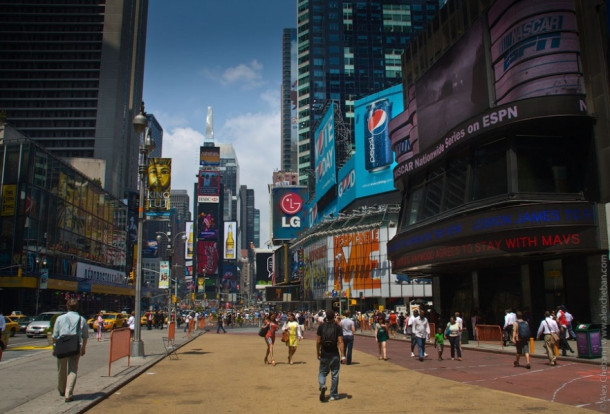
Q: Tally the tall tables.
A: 0